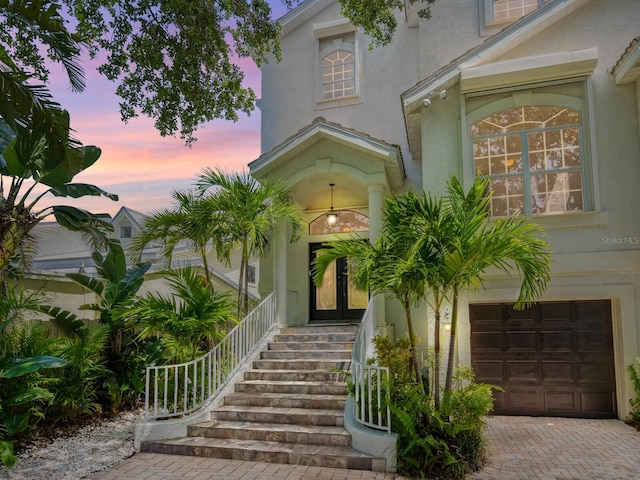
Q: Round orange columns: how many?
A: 0